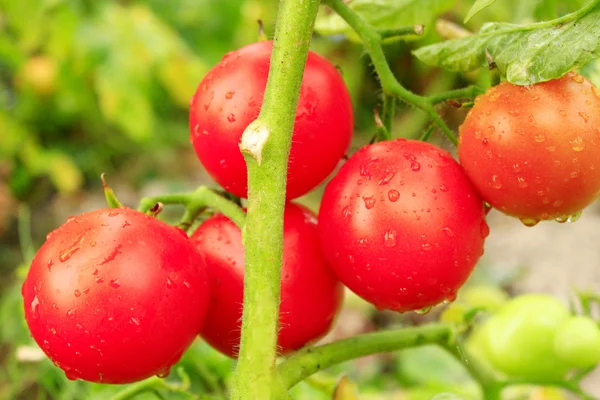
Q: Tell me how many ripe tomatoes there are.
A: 5